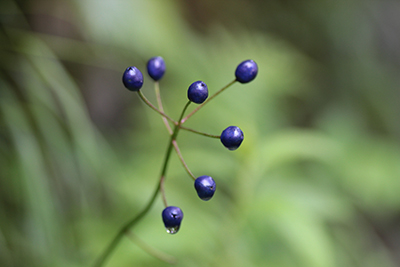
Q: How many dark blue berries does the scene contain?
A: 7